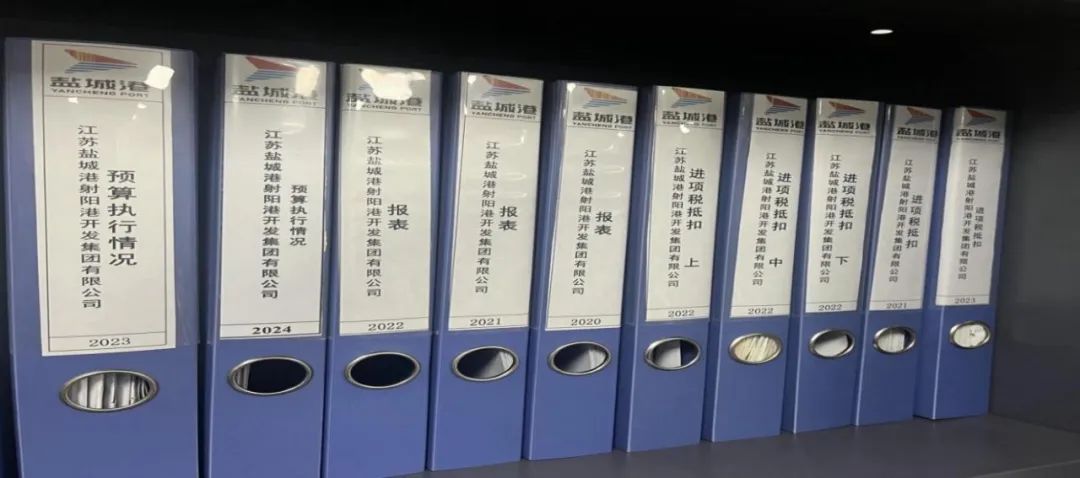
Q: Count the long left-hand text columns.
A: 10